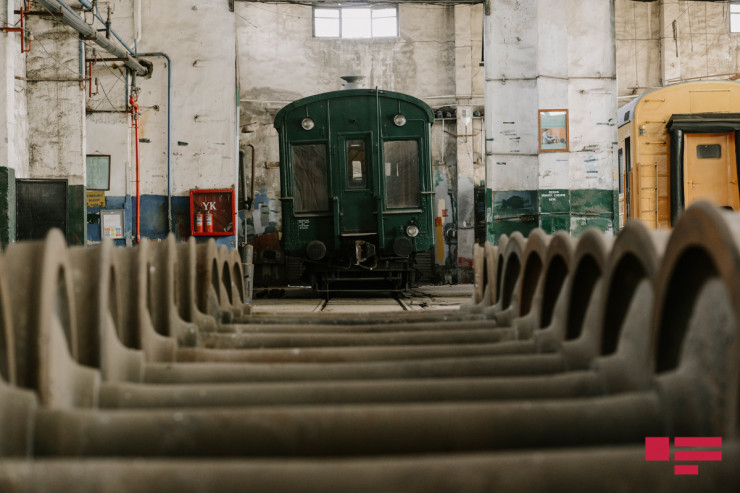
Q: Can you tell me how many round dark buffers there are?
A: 2